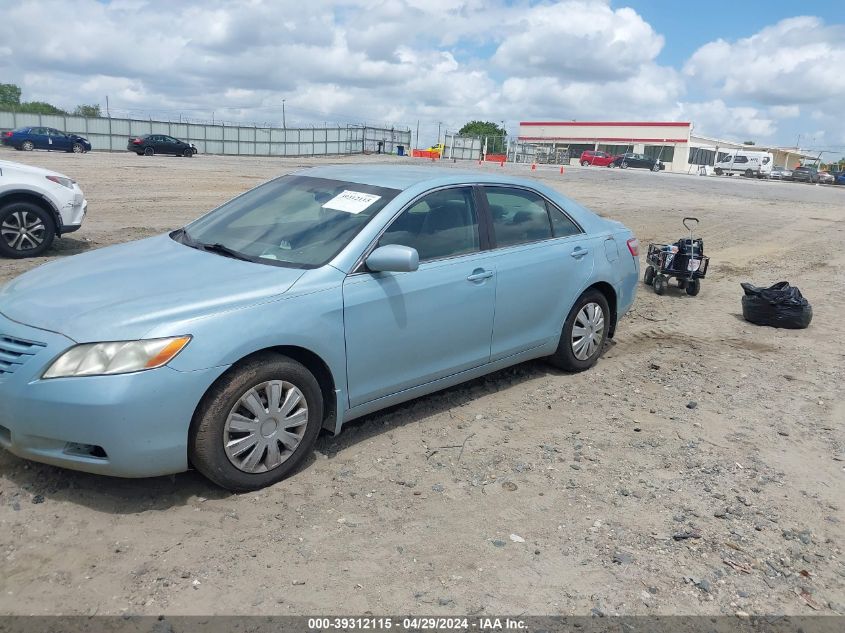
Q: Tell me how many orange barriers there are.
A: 2